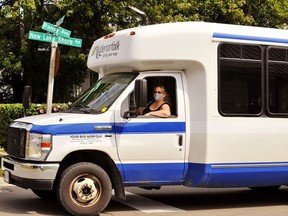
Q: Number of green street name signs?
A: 2